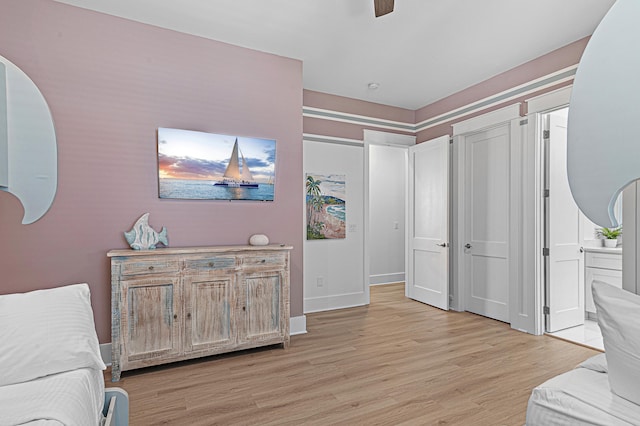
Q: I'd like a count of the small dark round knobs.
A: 6